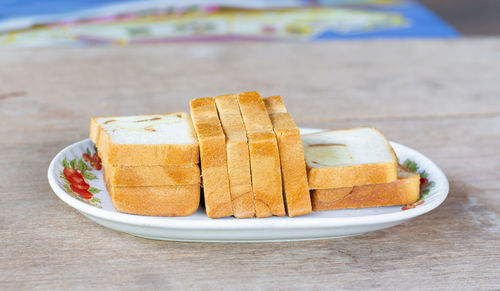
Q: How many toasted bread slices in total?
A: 9